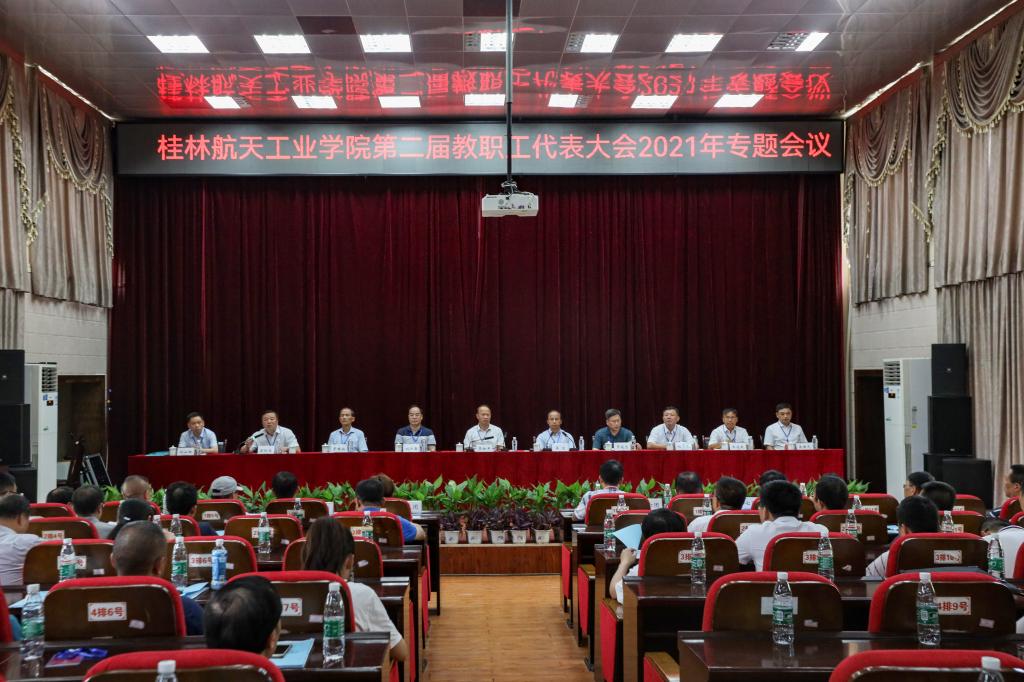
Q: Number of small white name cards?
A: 10